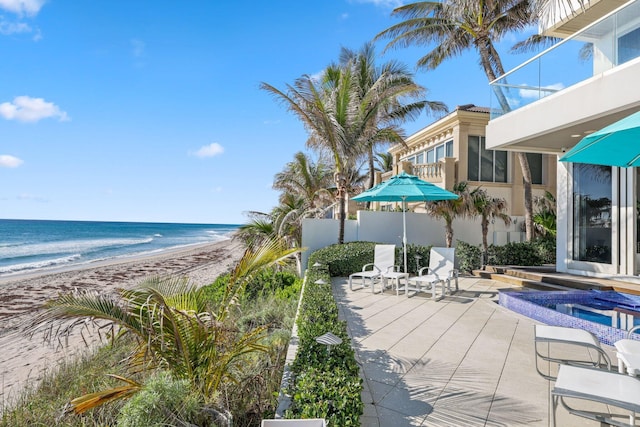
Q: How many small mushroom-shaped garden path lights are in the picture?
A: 3